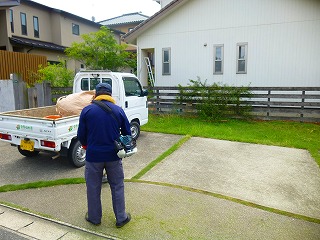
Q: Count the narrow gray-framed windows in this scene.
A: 3